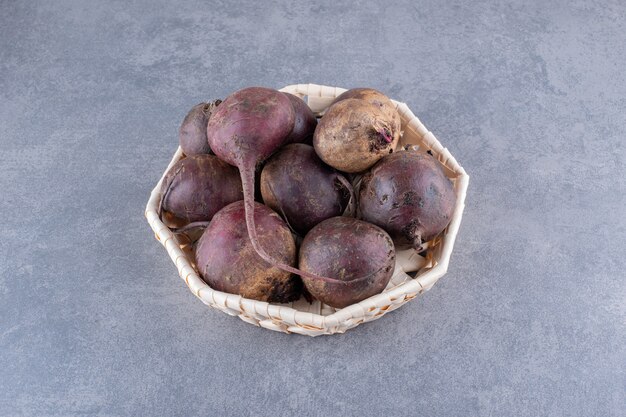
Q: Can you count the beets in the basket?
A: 10